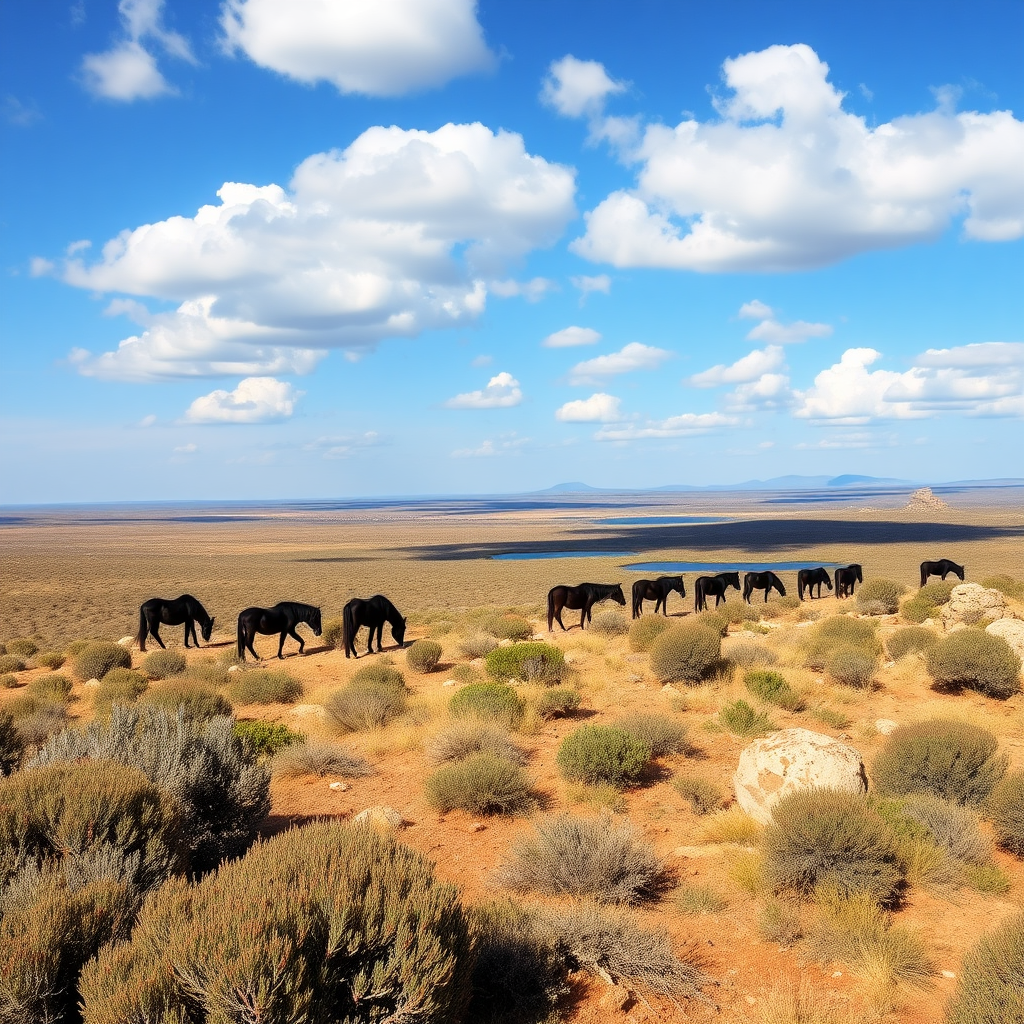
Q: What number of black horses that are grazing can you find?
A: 10